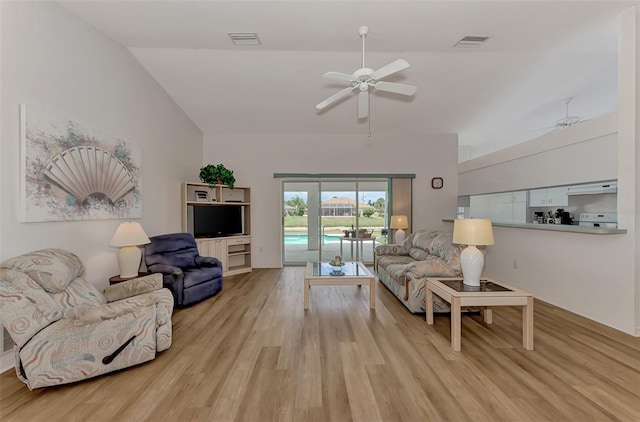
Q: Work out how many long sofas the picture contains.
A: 1